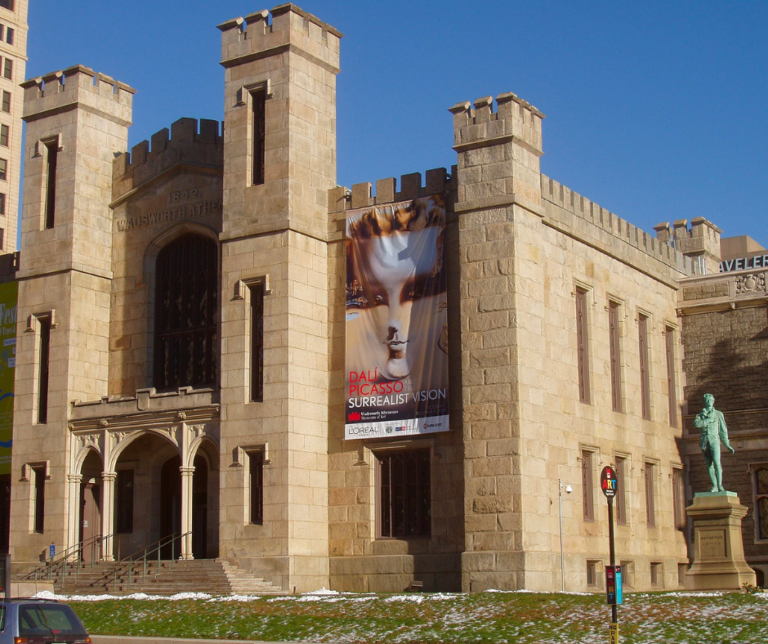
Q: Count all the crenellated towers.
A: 4